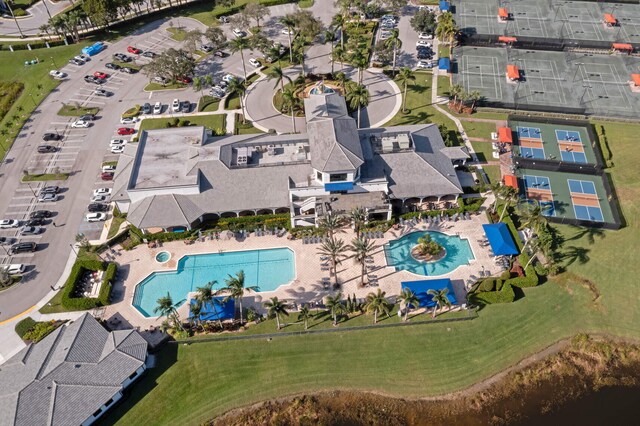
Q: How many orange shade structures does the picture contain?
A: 8